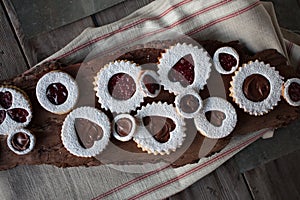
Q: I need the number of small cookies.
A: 6